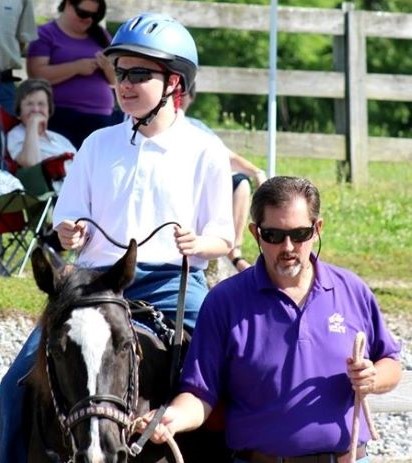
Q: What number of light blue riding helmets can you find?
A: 1